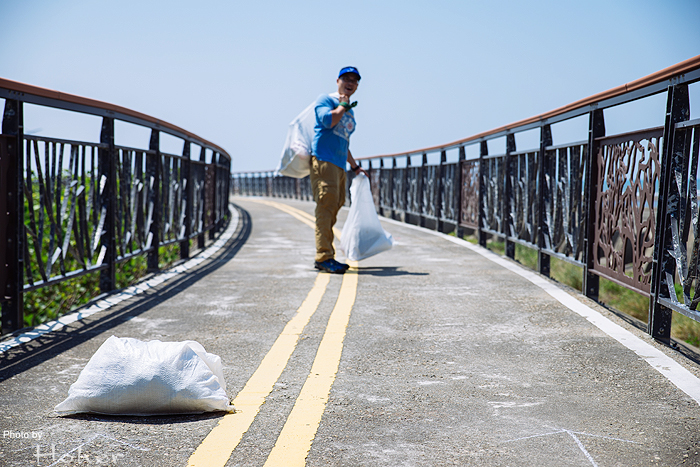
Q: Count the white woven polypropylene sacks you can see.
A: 3